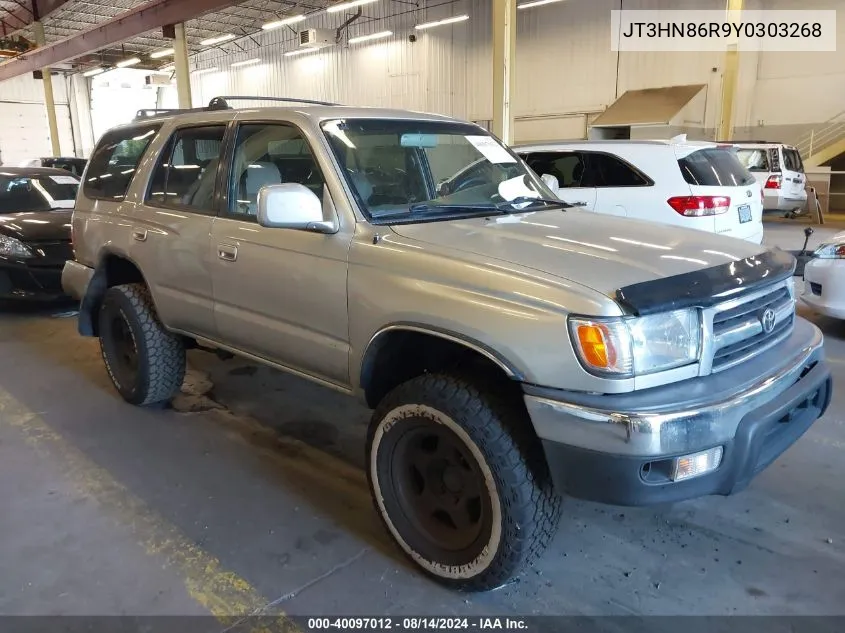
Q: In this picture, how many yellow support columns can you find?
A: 4